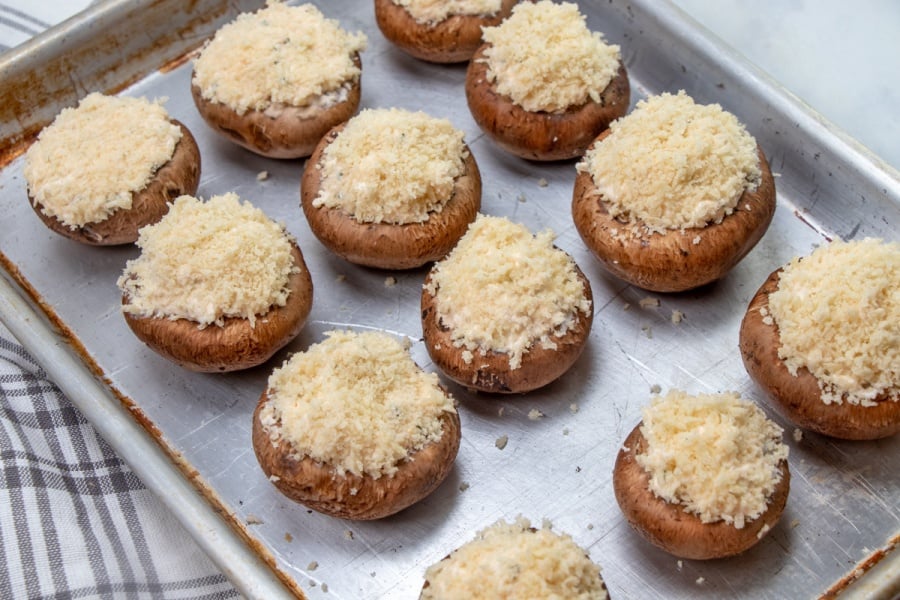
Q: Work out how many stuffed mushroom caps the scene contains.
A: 12